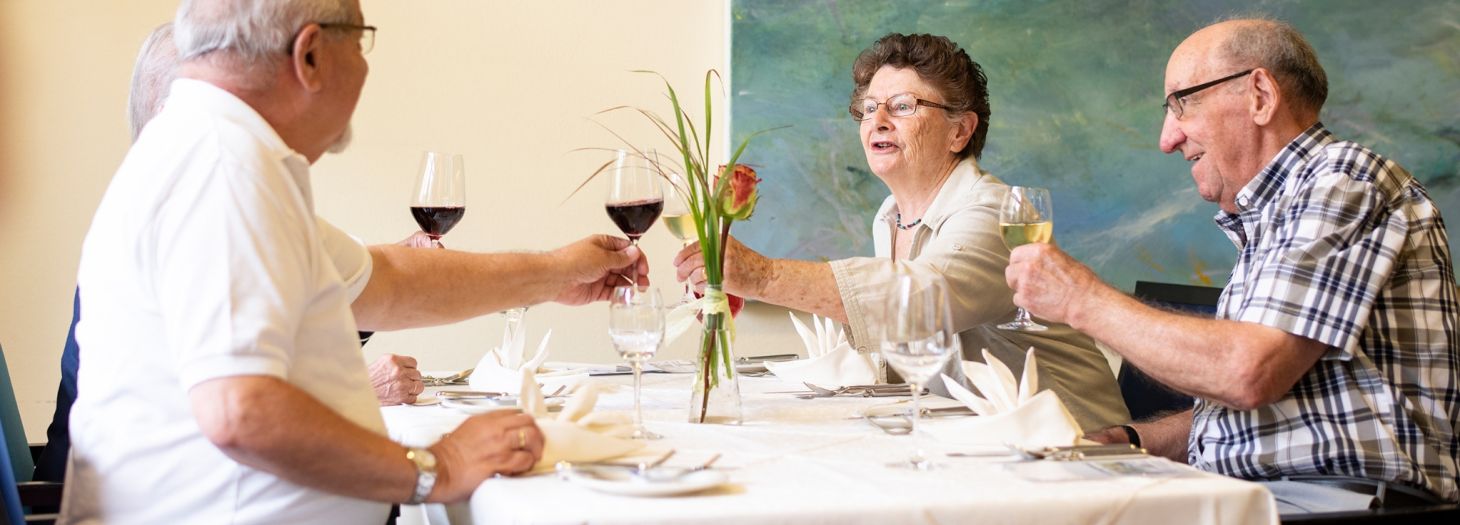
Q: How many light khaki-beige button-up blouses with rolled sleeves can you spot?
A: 1